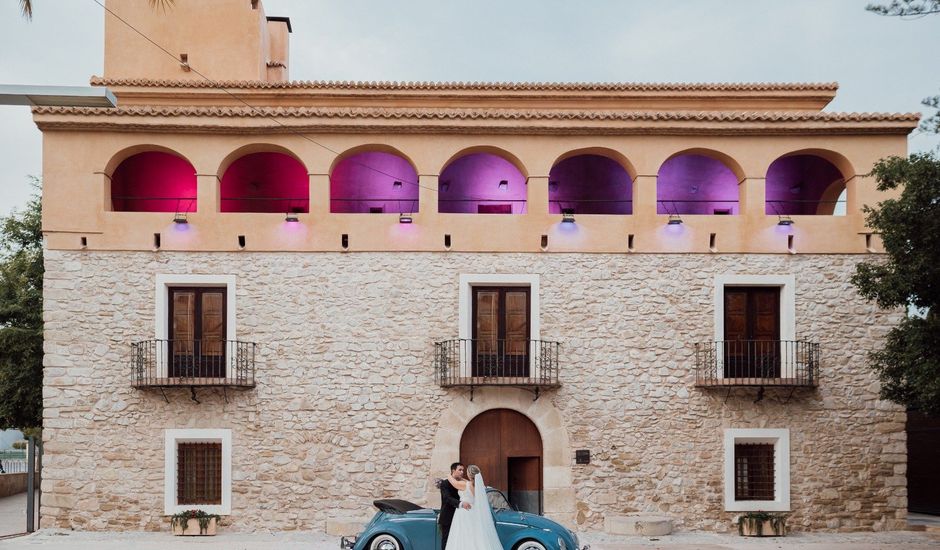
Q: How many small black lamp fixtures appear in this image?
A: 6